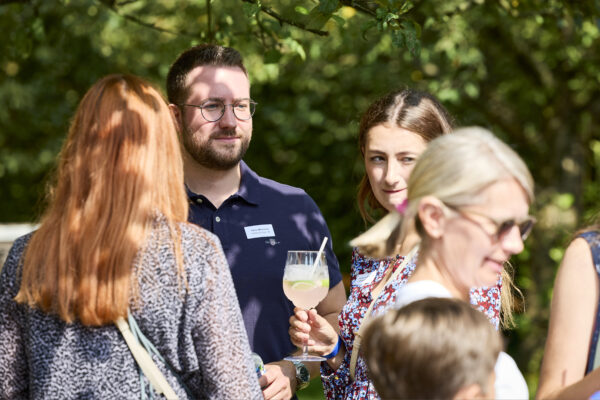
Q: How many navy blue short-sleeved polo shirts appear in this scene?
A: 1